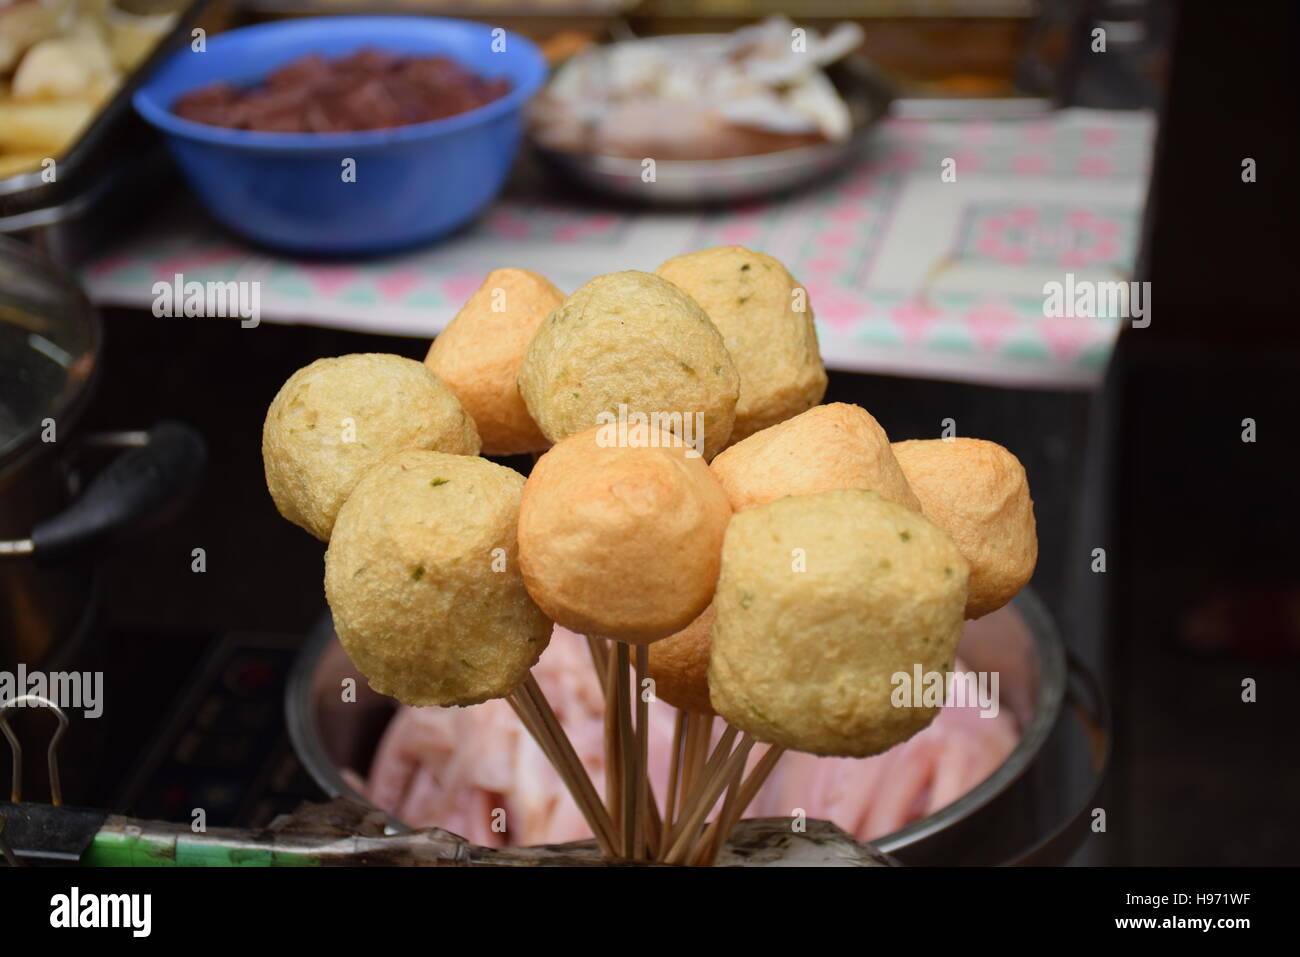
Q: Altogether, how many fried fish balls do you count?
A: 10